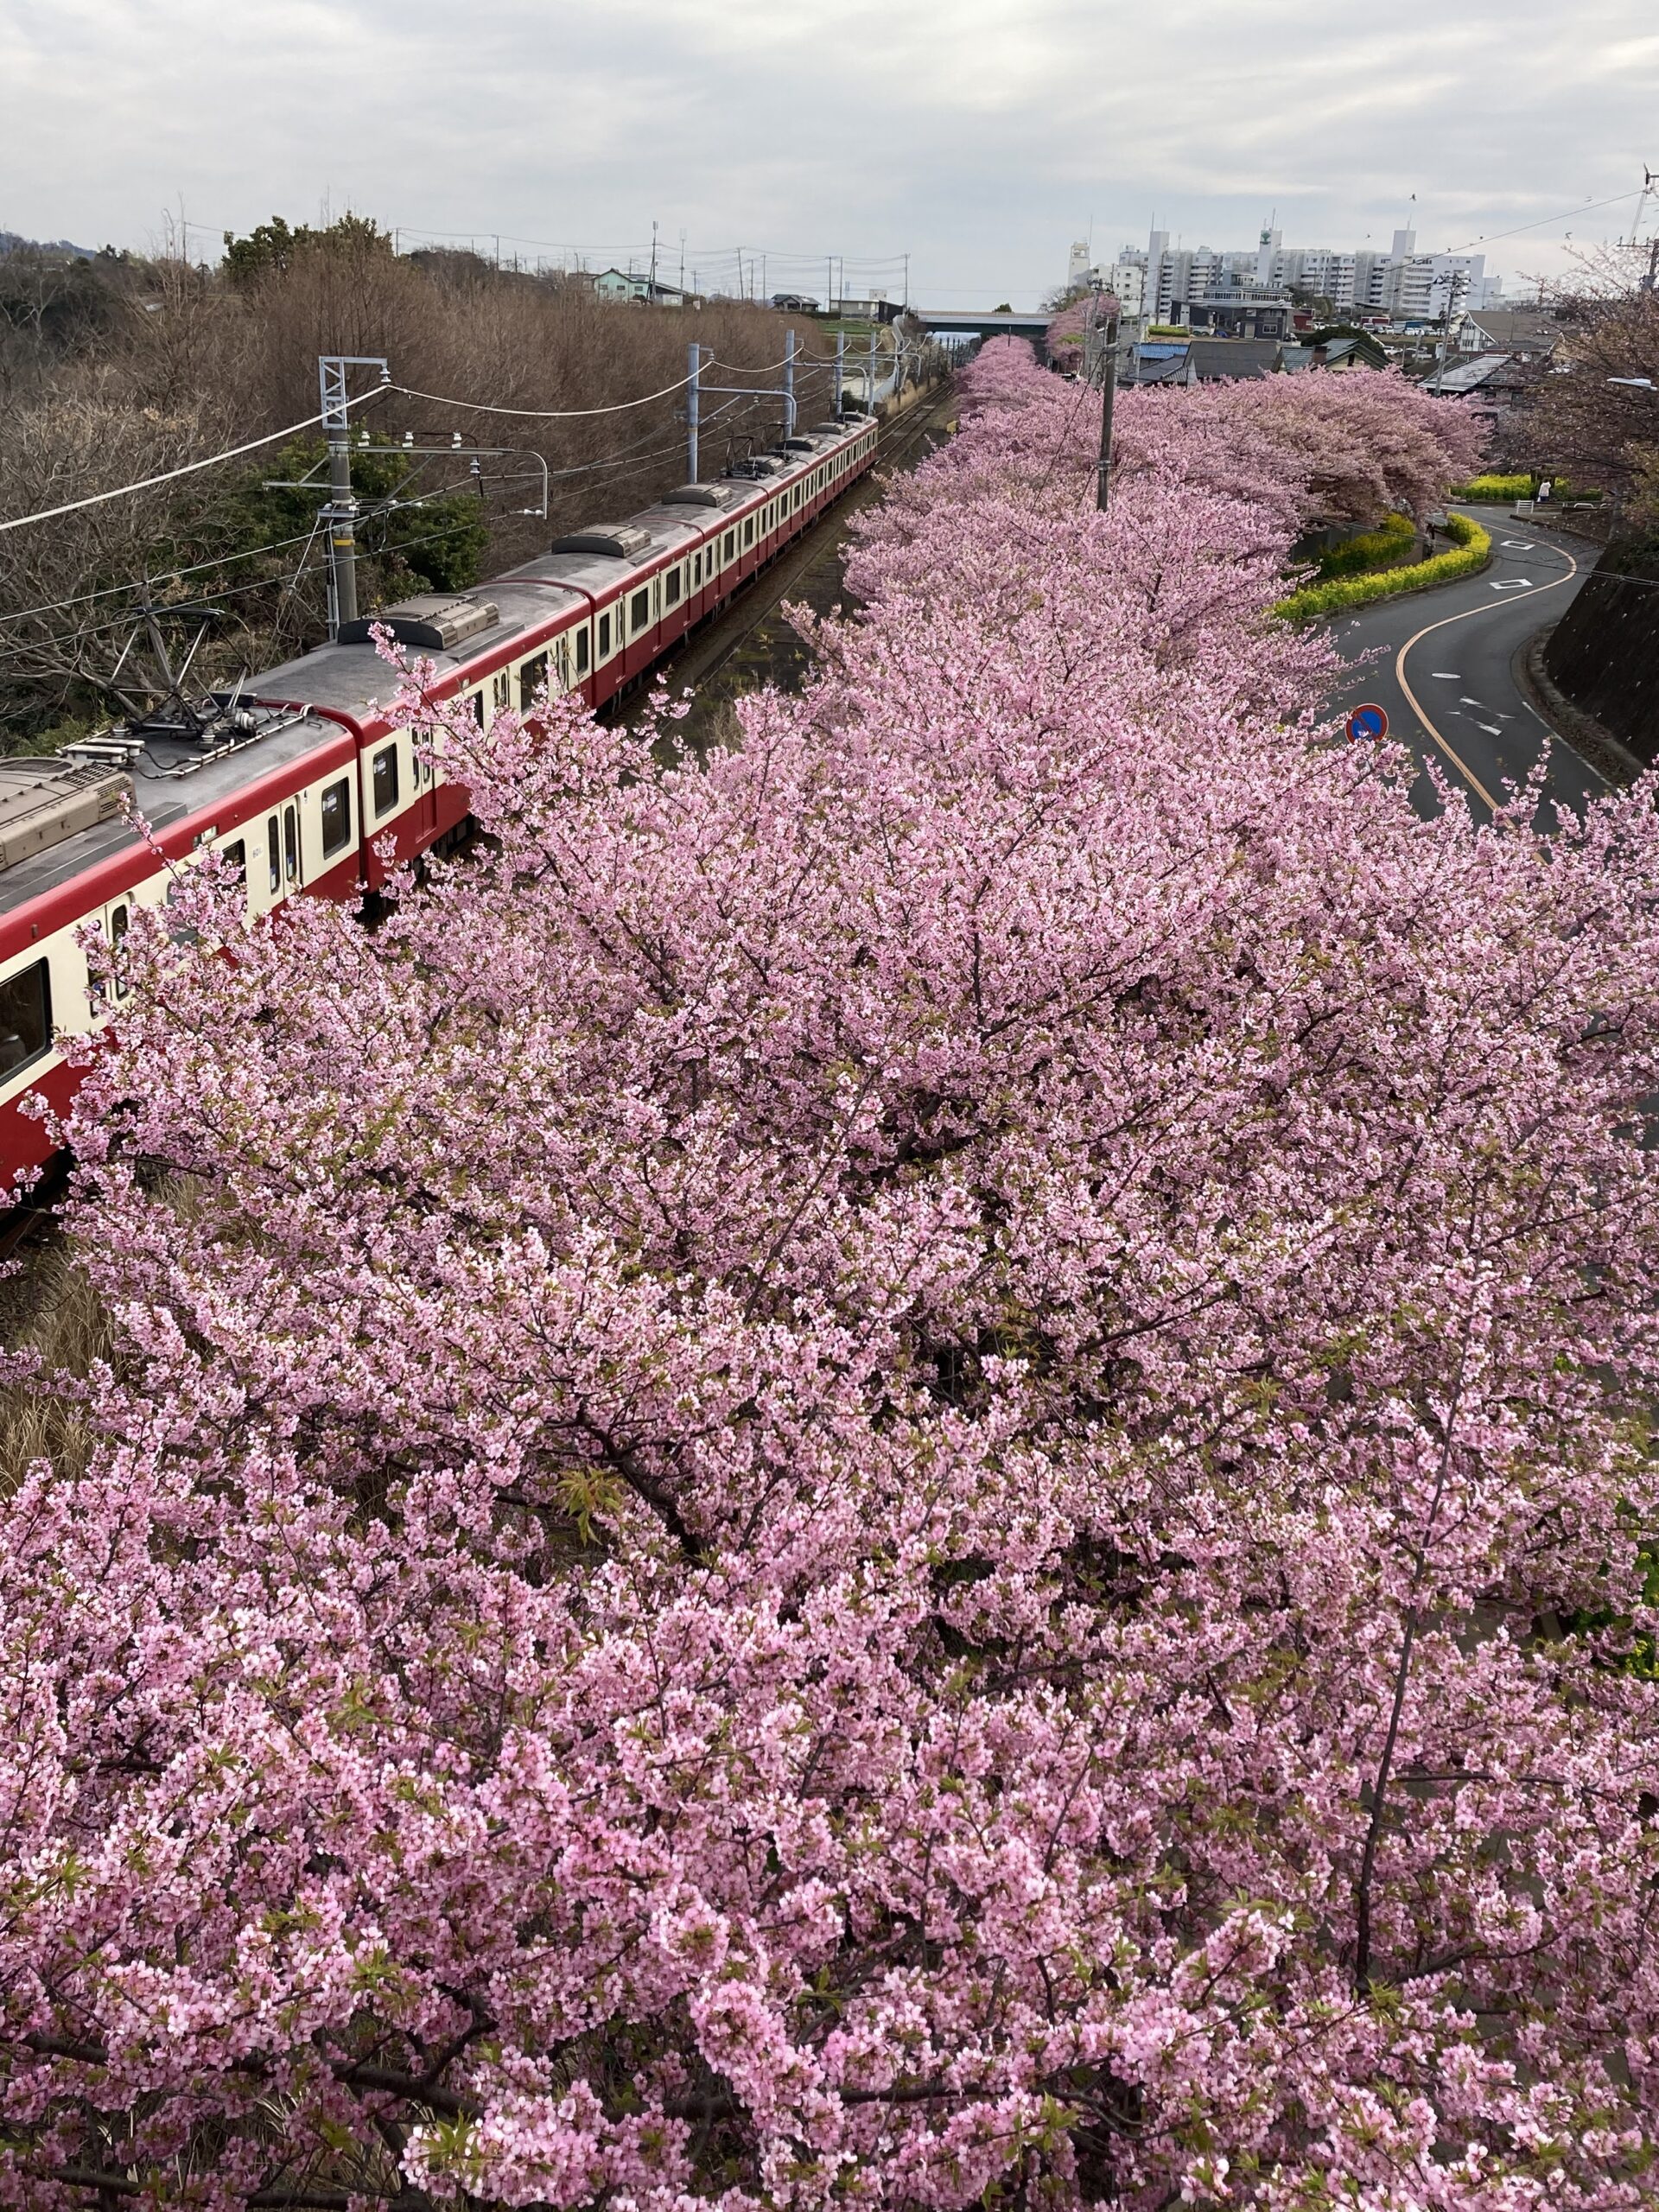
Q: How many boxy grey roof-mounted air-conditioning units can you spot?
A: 8